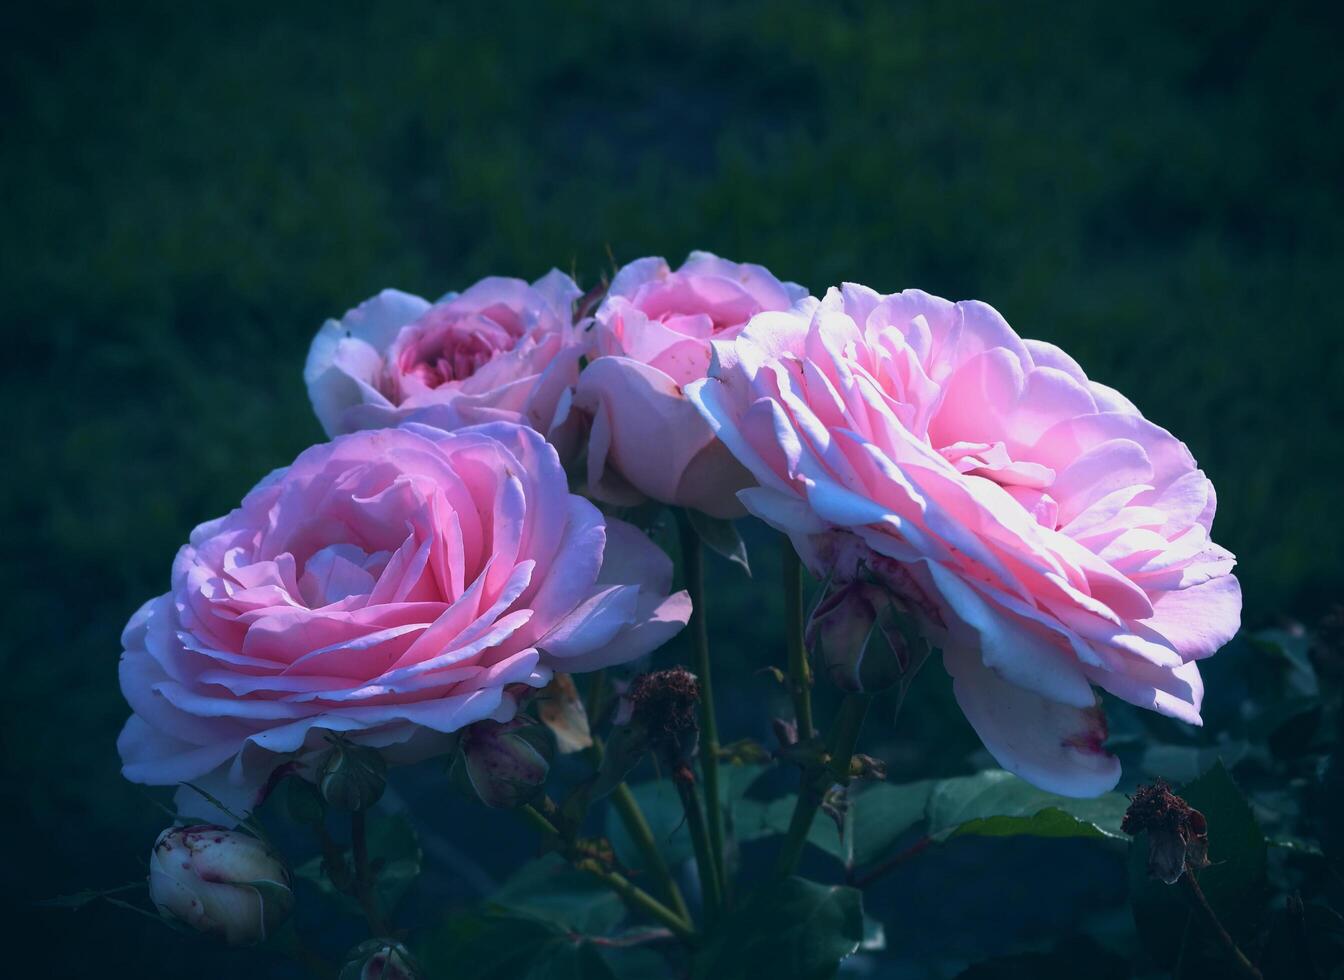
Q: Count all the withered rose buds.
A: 2